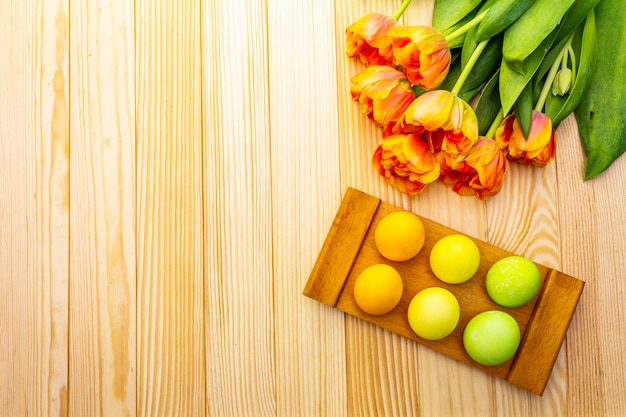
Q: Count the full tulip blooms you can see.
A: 7